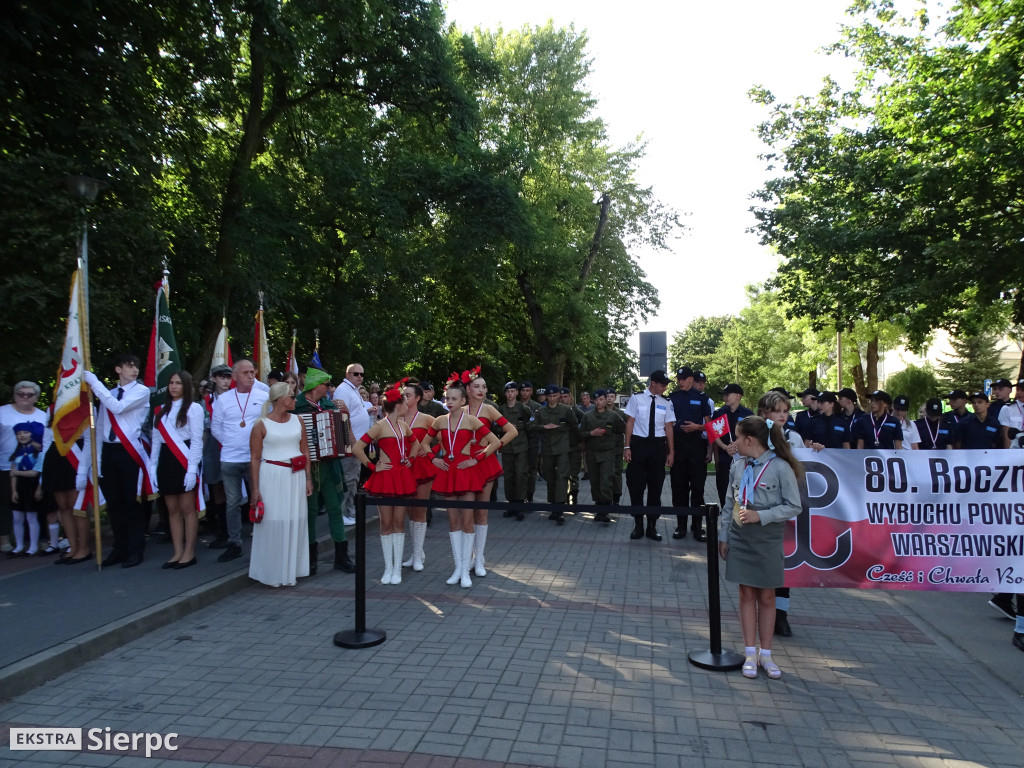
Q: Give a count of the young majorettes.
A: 4